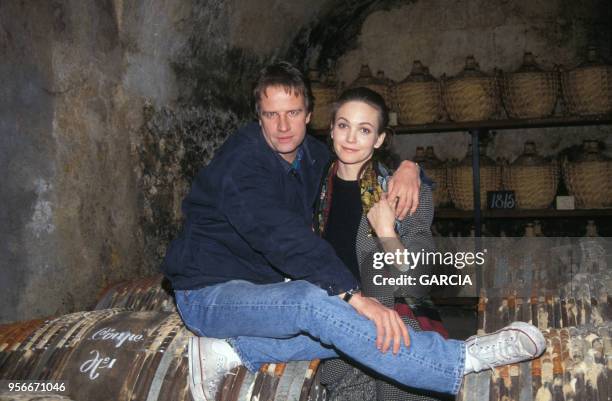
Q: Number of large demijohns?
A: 10